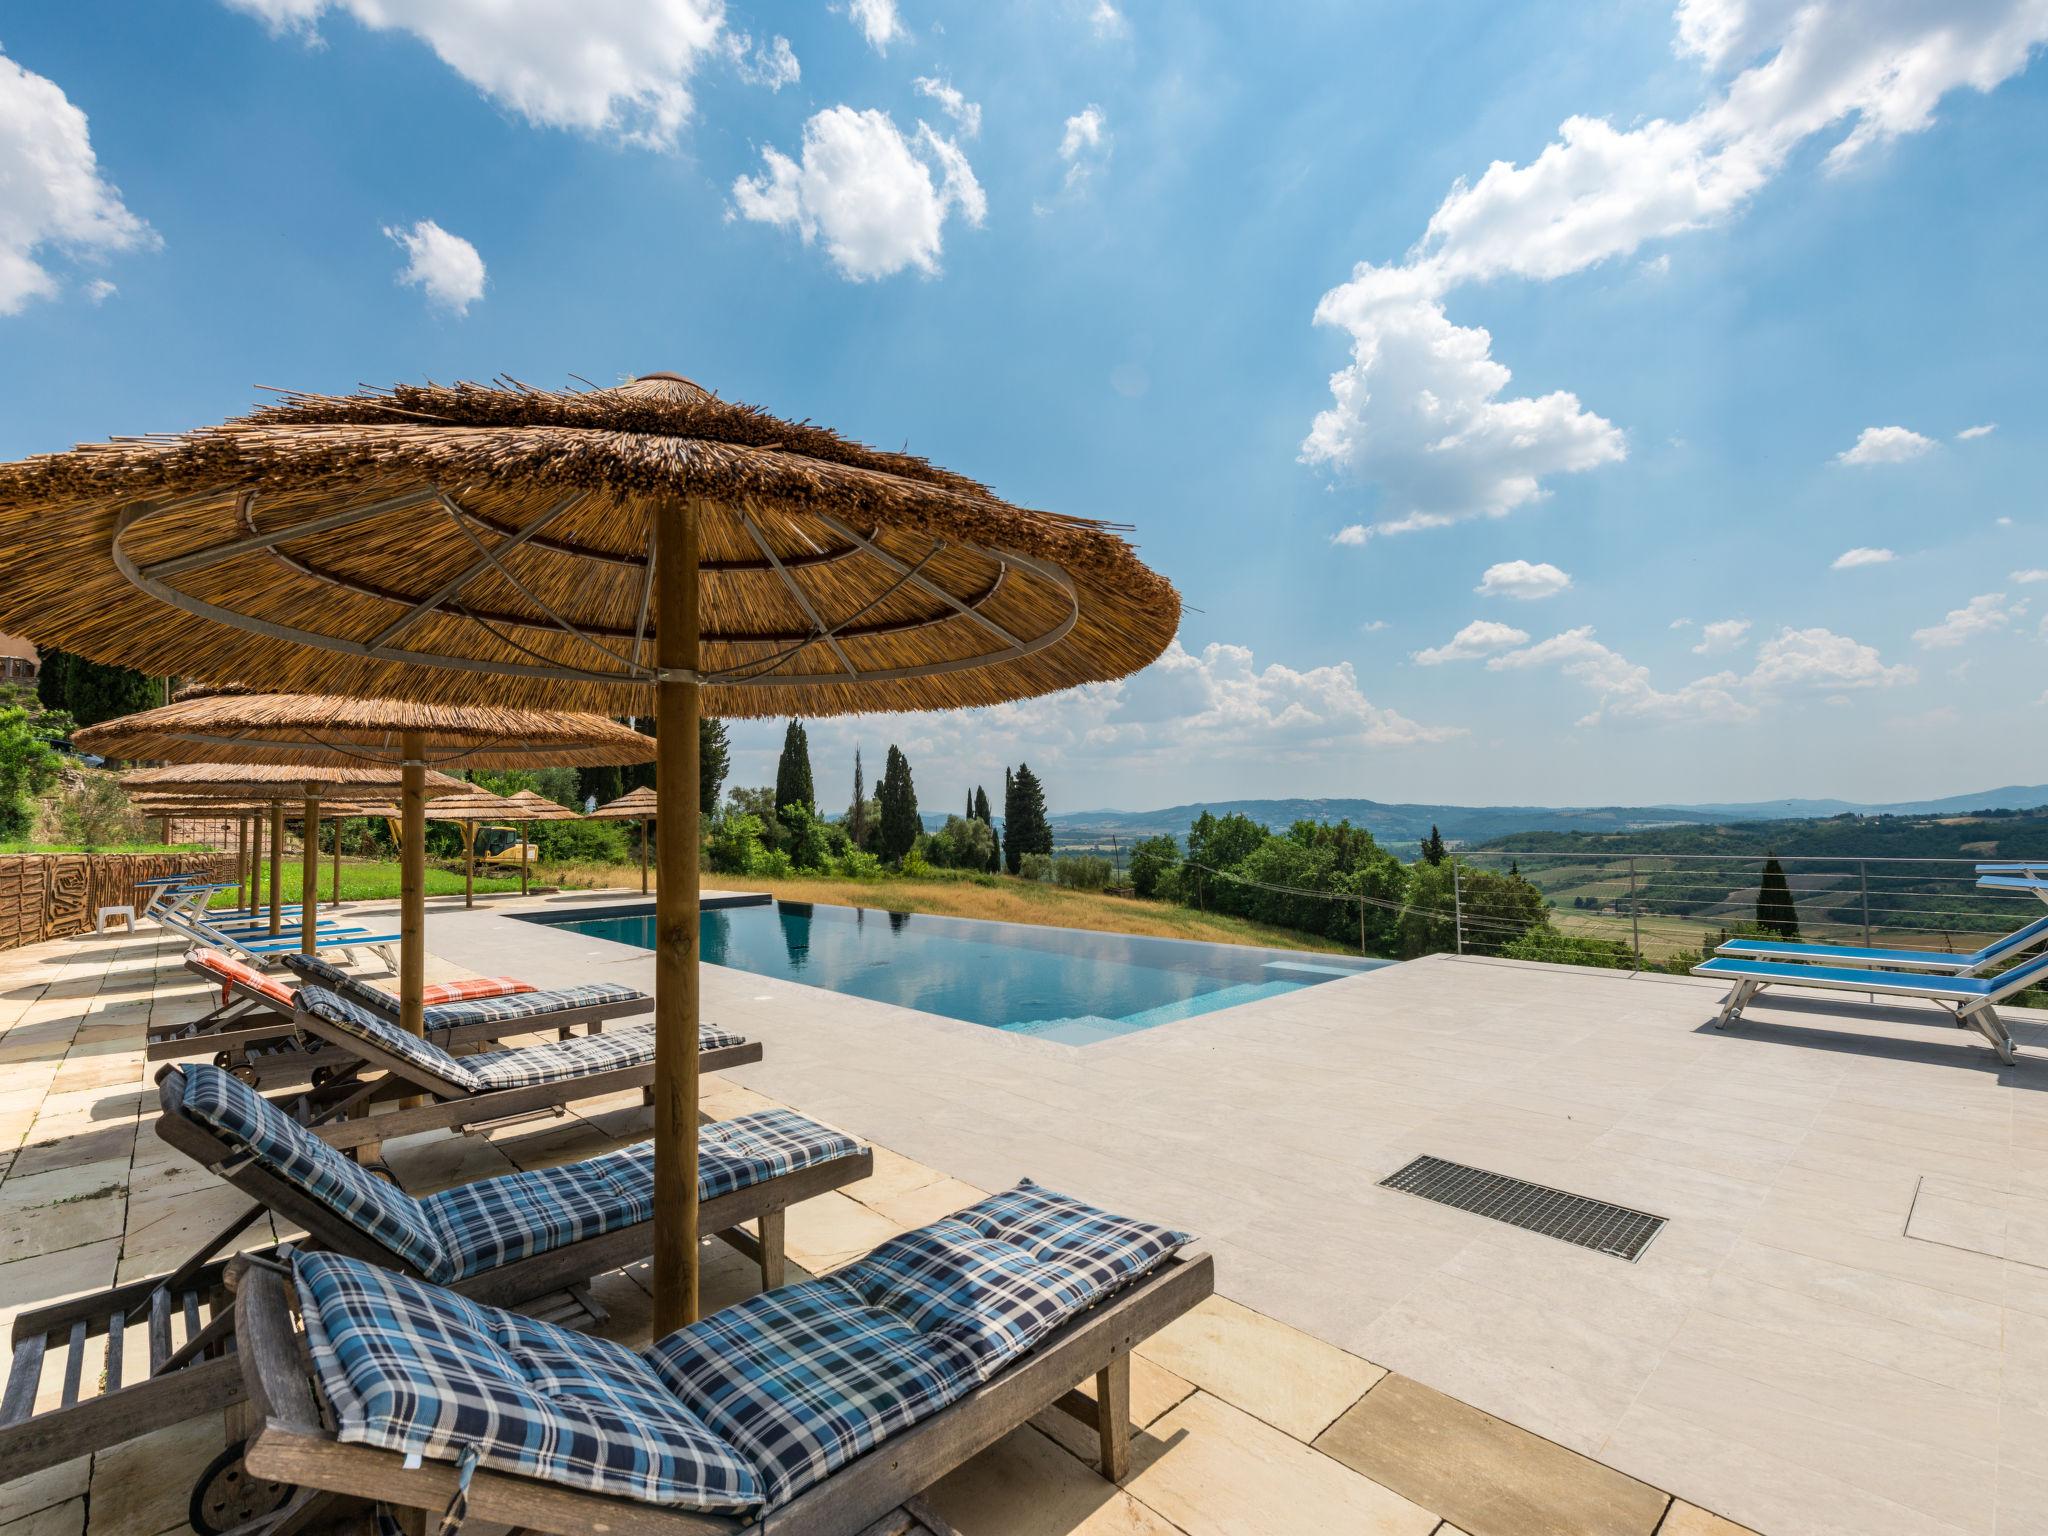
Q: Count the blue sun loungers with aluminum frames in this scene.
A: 7